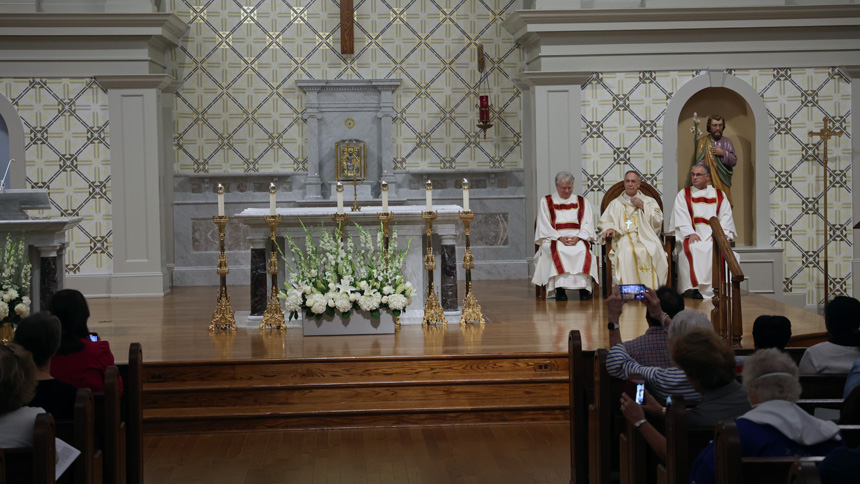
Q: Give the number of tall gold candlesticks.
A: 6